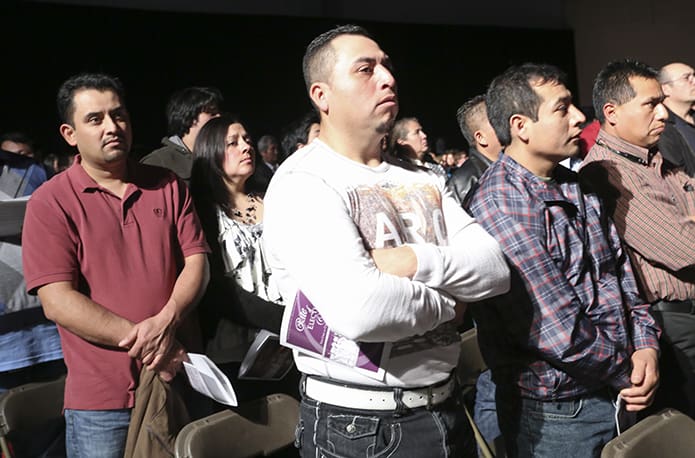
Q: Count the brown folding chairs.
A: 4